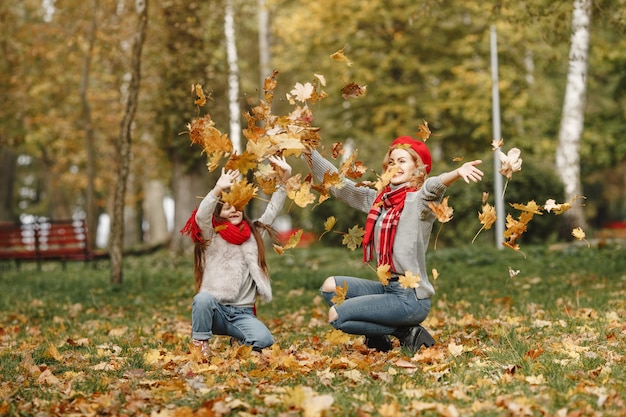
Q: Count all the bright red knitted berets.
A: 1